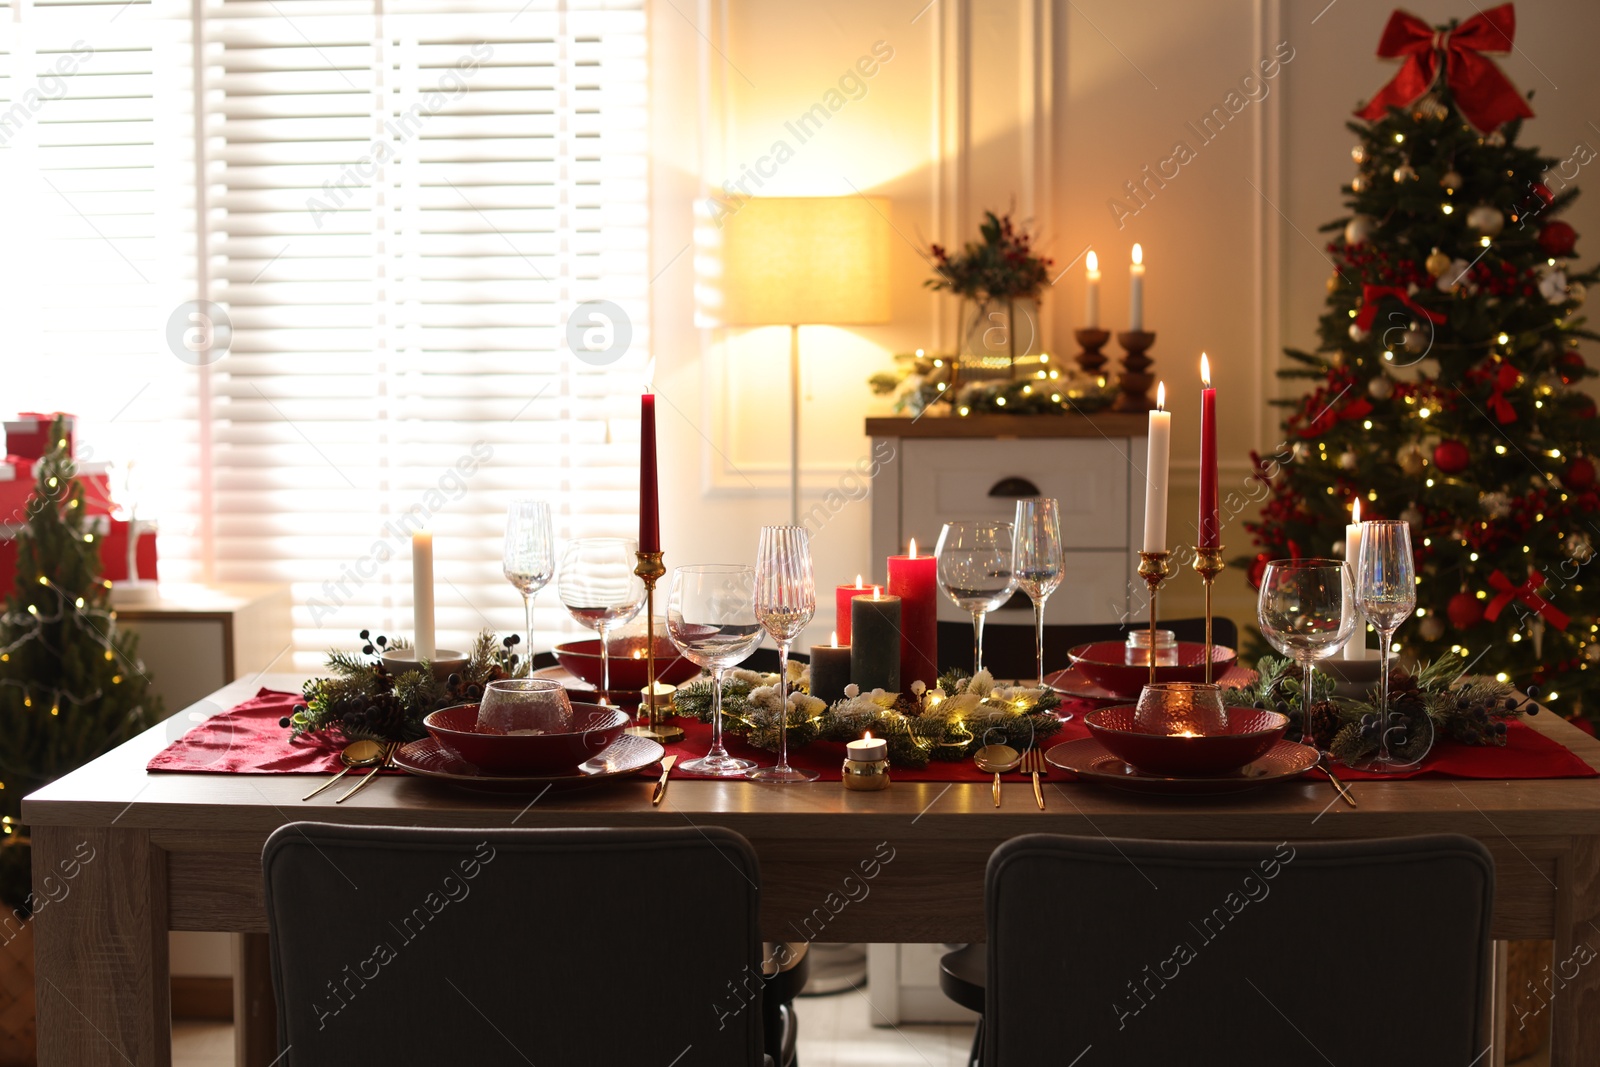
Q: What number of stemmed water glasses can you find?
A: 4